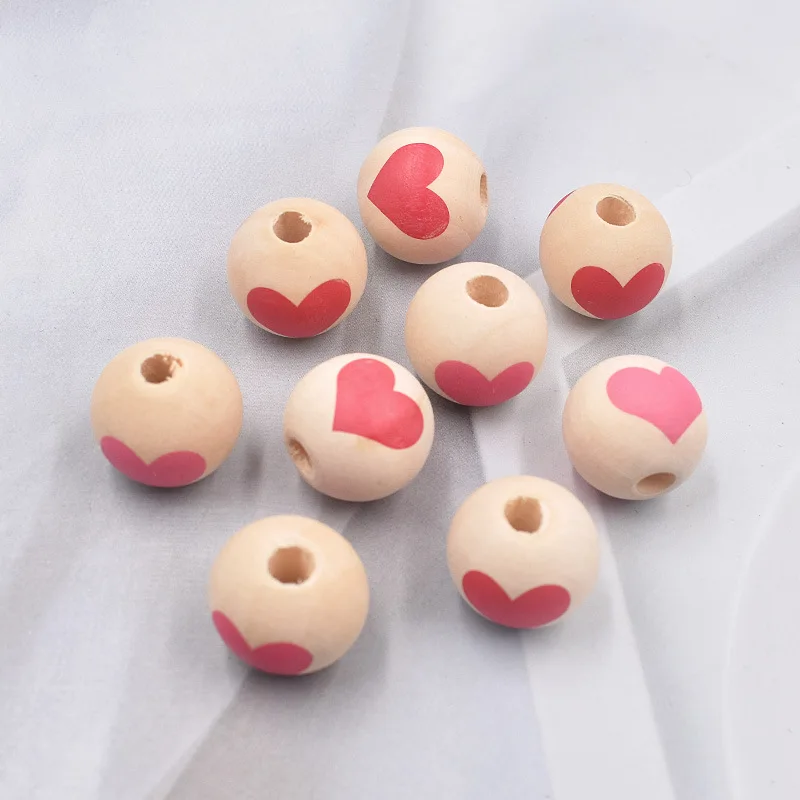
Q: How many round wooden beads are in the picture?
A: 9